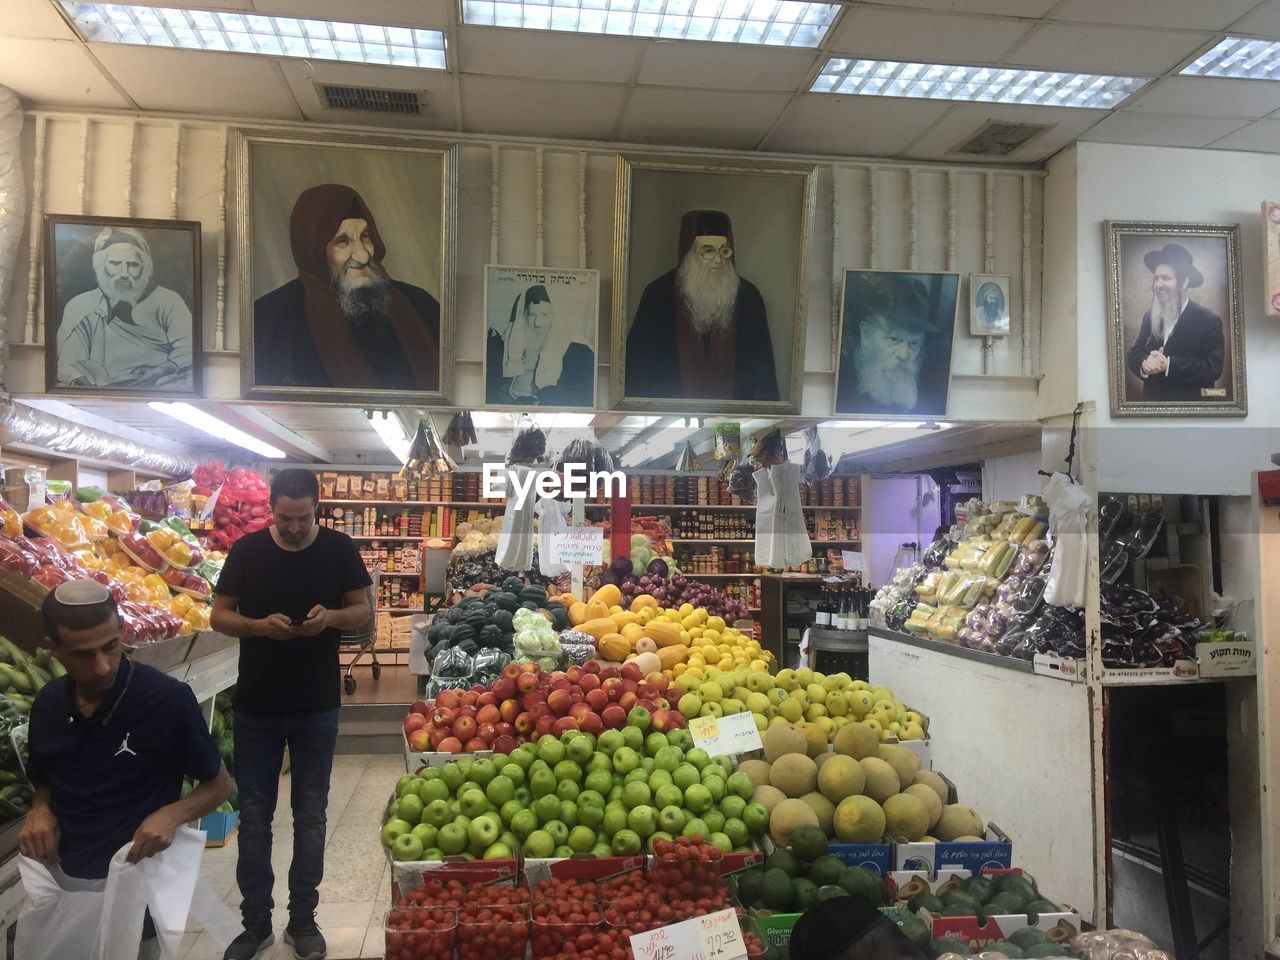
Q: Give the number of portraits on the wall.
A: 7